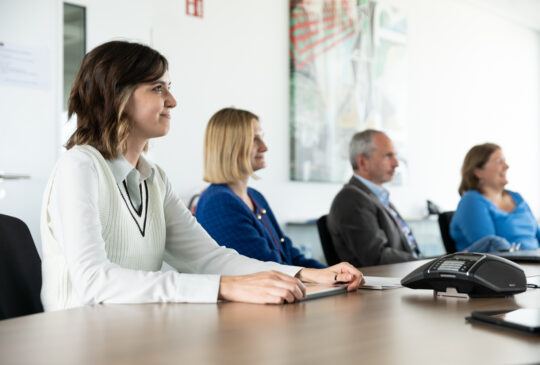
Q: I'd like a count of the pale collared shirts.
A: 2